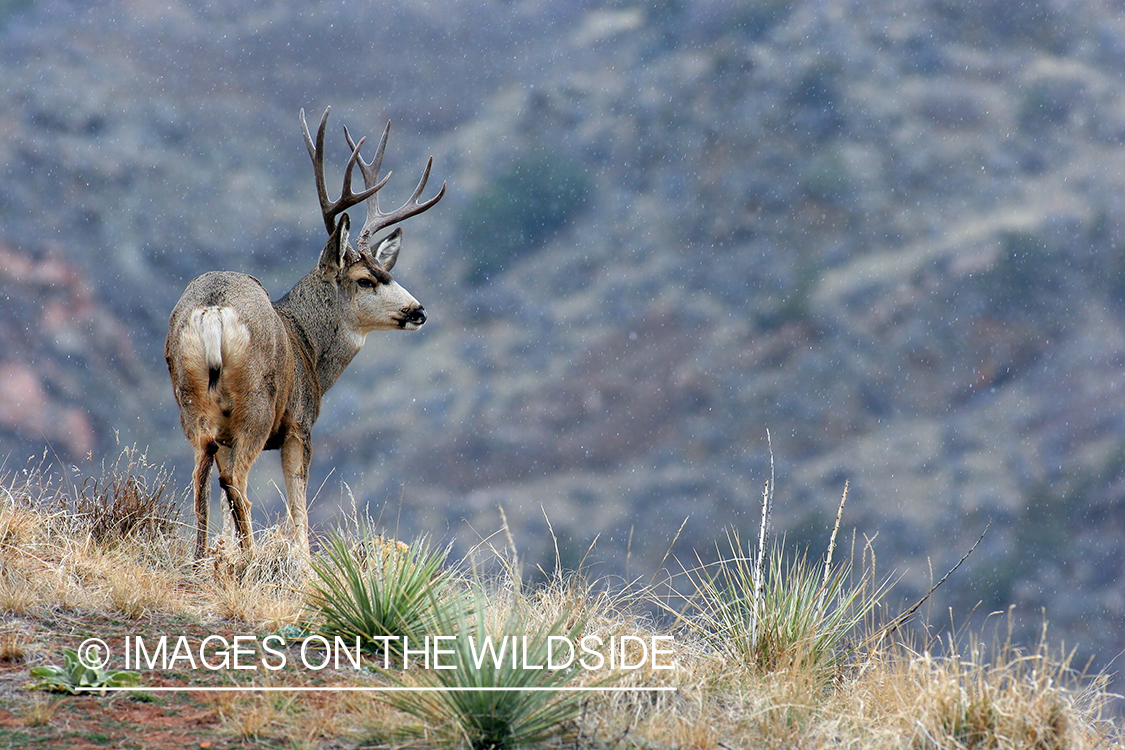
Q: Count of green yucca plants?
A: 3